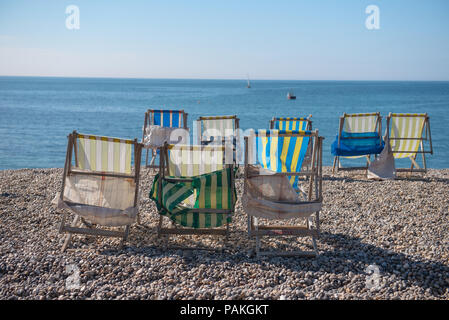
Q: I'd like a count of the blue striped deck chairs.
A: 3